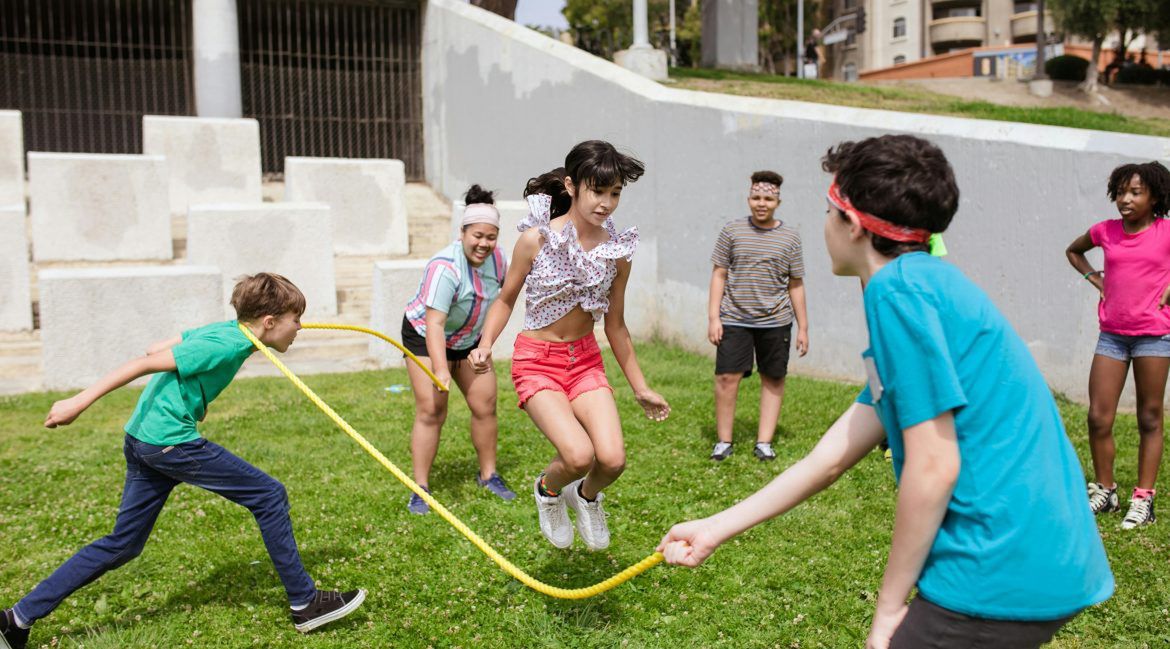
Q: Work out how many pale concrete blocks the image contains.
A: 9